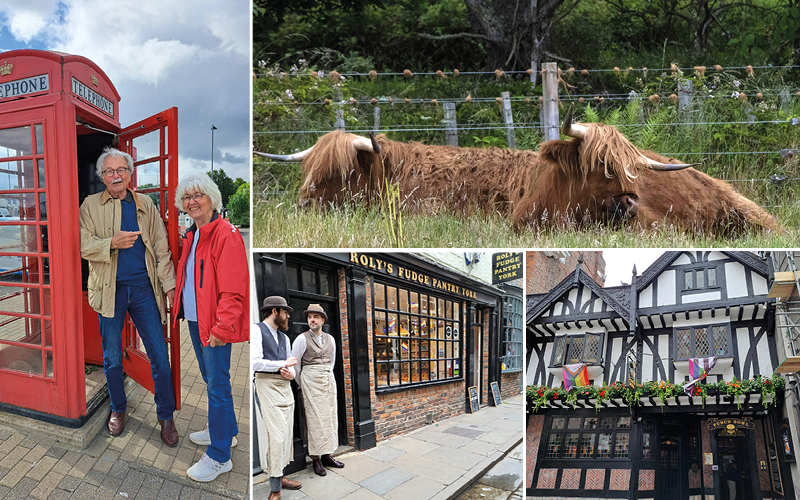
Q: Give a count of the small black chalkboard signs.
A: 2